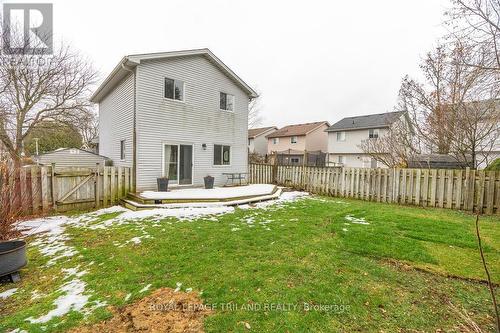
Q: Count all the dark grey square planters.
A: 2